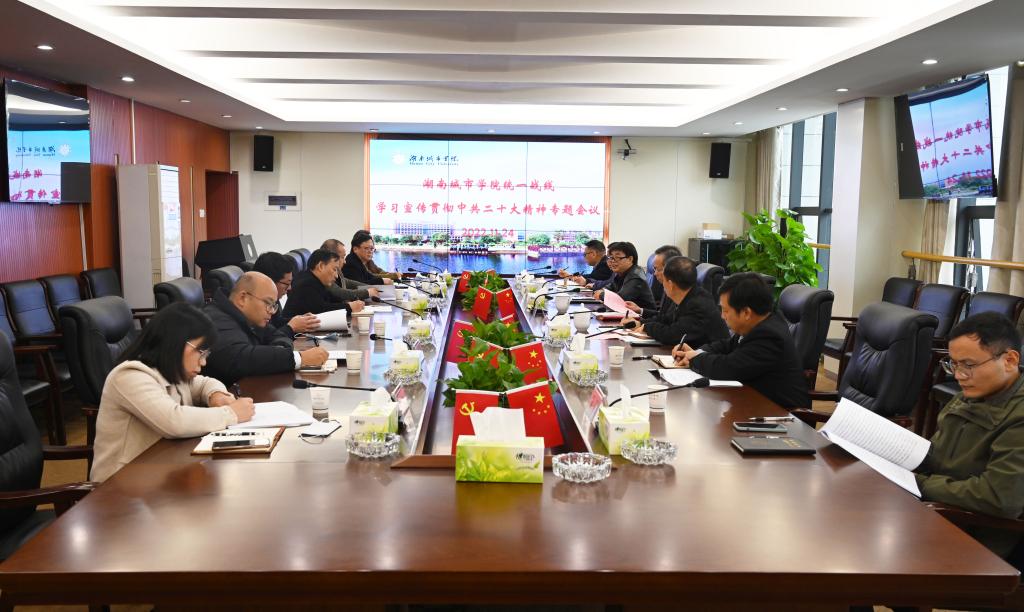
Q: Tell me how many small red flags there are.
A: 10